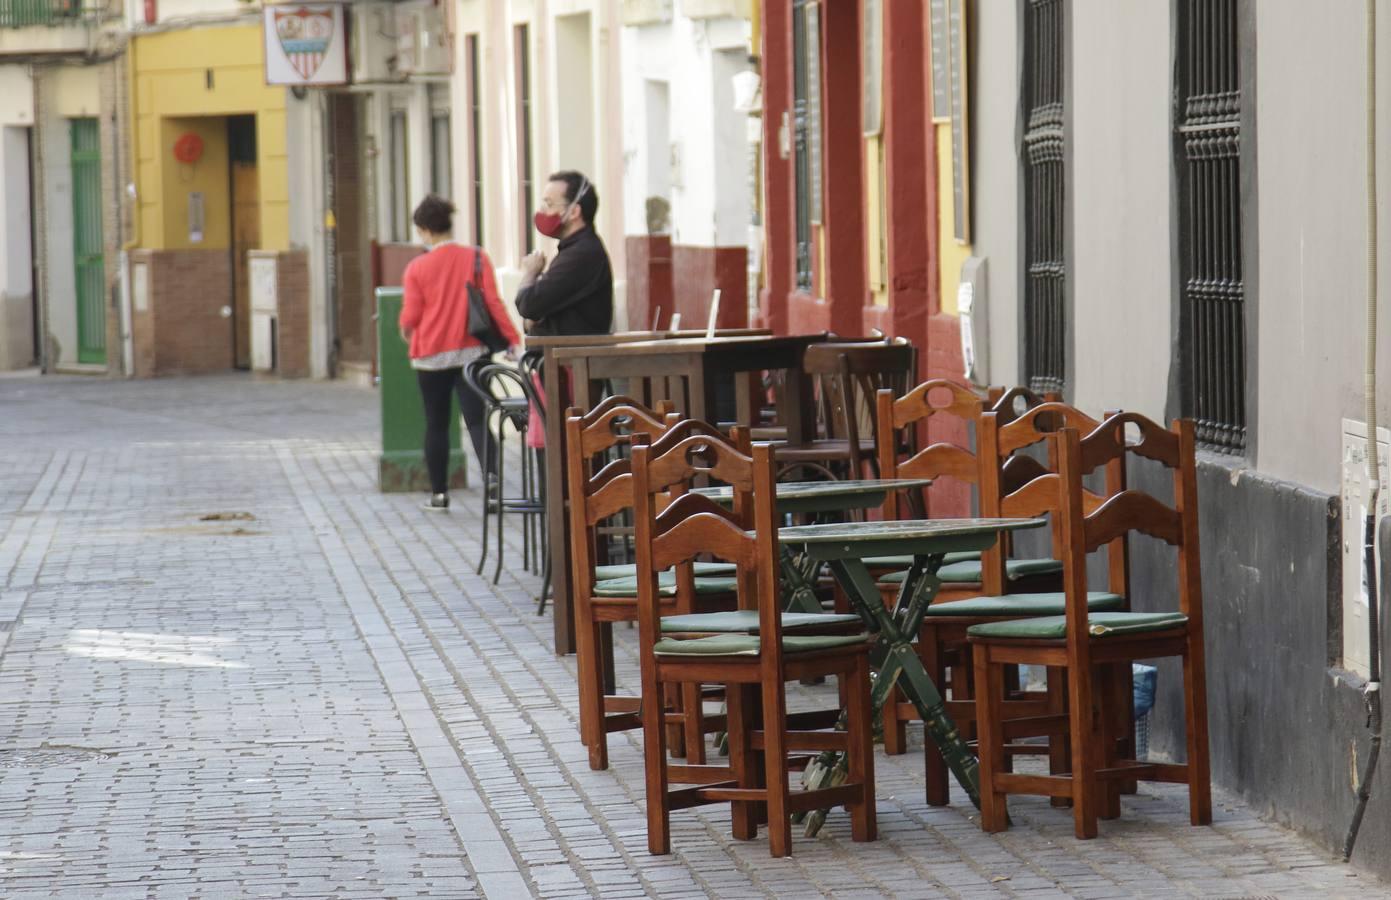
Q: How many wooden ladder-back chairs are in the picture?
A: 8